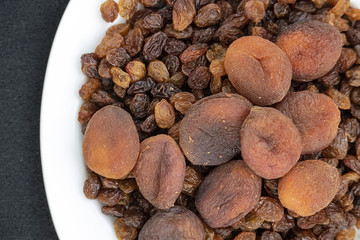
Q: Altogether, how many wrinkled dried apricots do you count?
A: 10